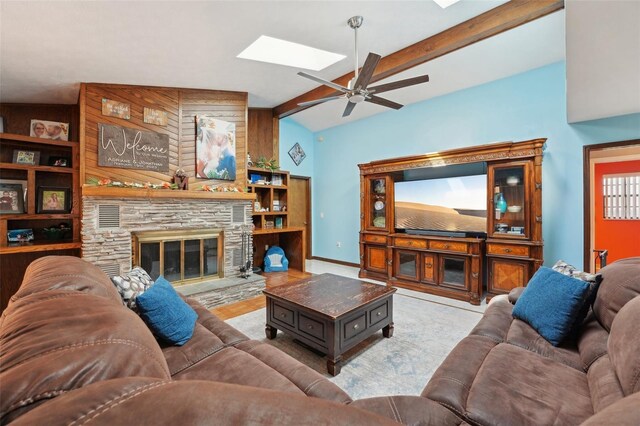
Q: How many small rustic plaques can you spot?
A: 2